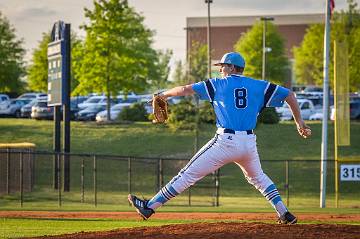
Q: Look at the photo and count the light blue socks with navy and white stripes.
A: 2